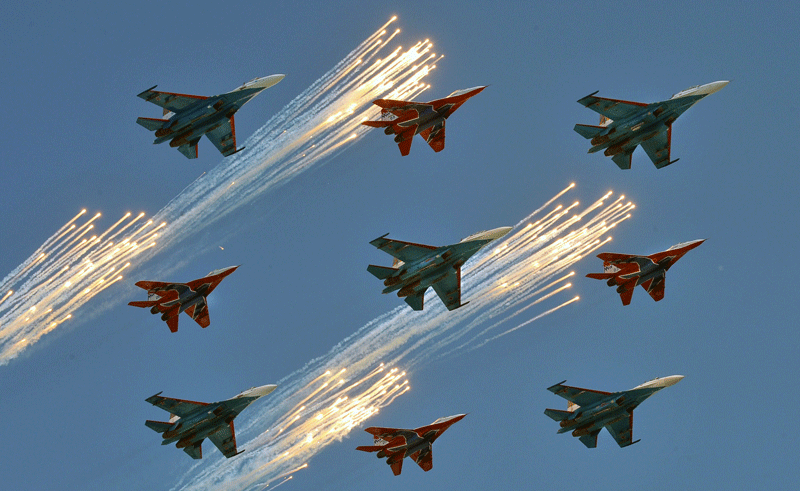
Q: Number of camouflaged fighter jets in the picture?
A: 5